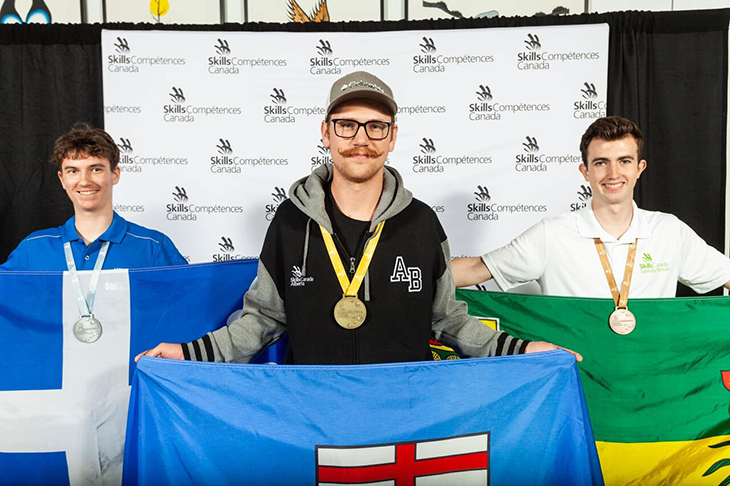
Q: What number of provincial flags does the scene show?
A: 3